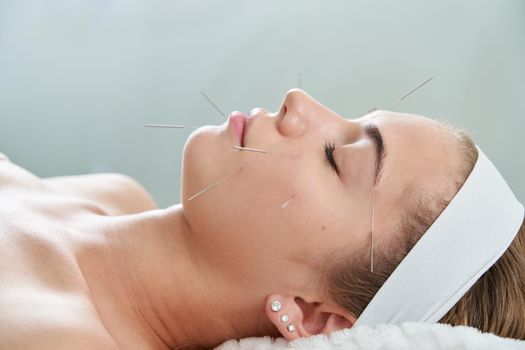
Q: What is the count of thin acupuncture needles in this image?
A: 8